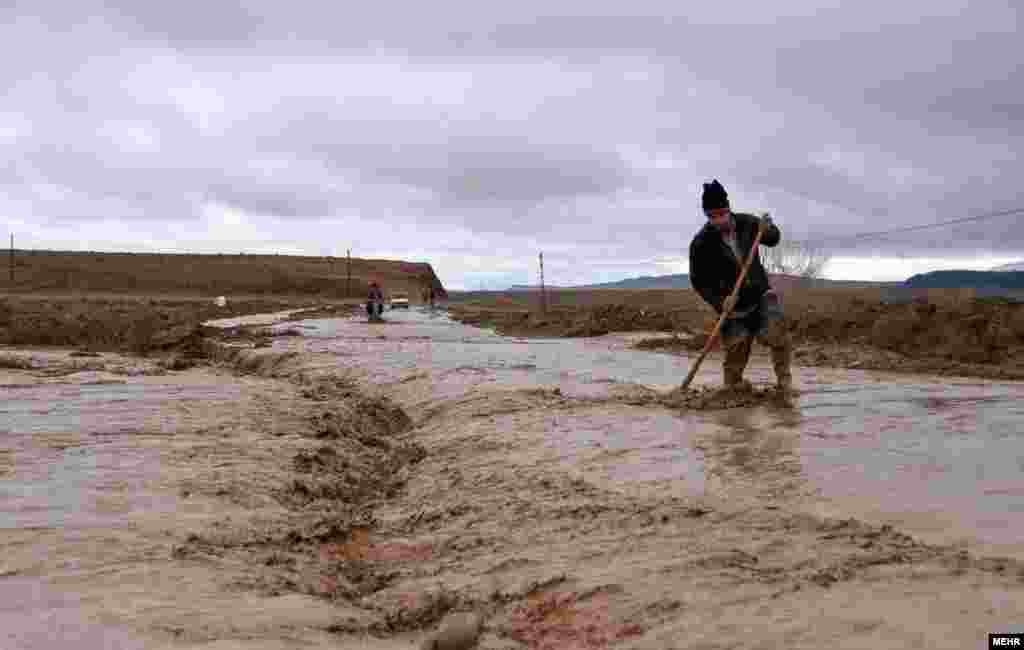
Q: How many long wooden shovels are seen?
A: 1